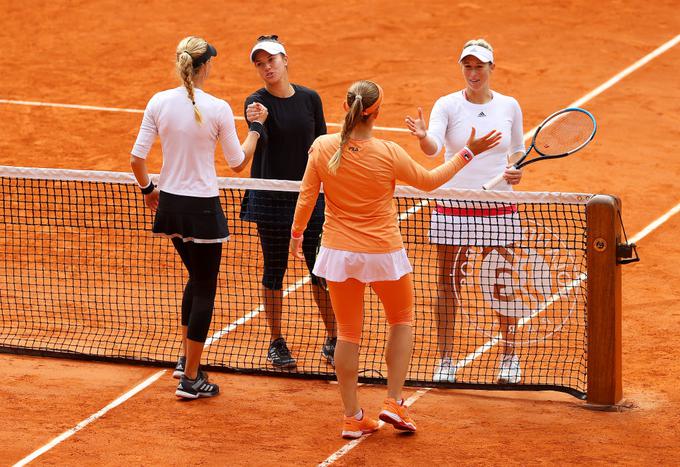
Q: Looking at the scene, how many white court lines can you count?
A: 3